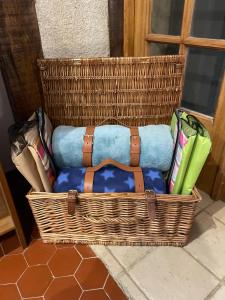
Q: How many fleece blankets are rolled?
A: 2